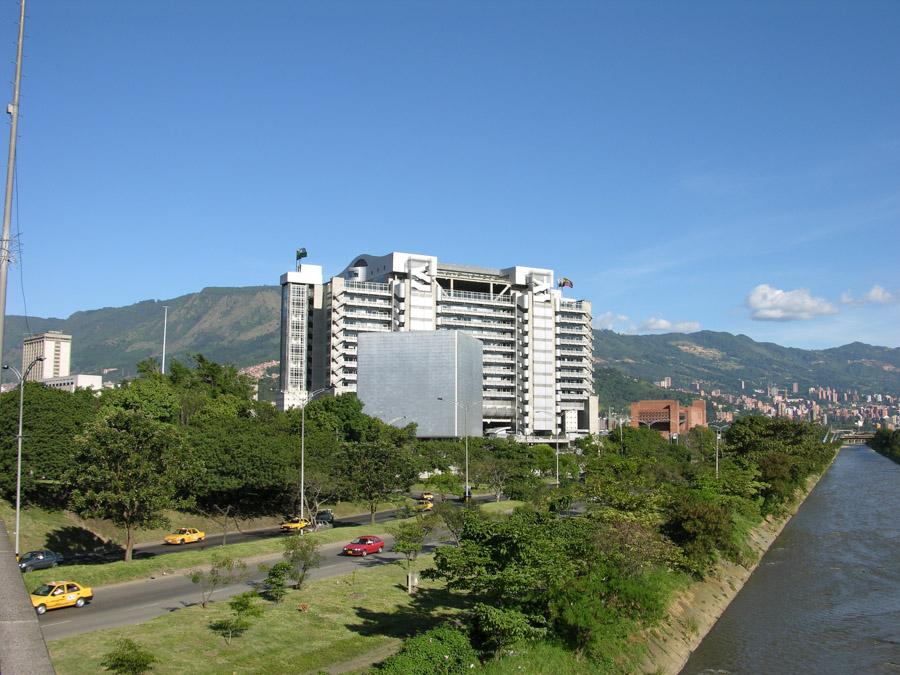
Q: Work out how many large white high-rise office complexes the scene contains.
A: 1